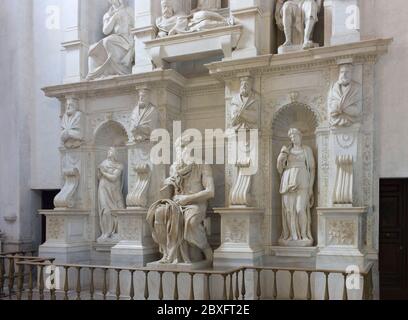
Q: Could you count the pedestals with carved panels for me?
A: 4